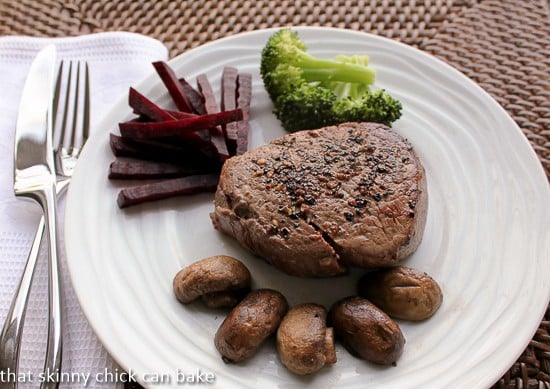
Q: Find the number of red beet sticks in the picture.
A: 11